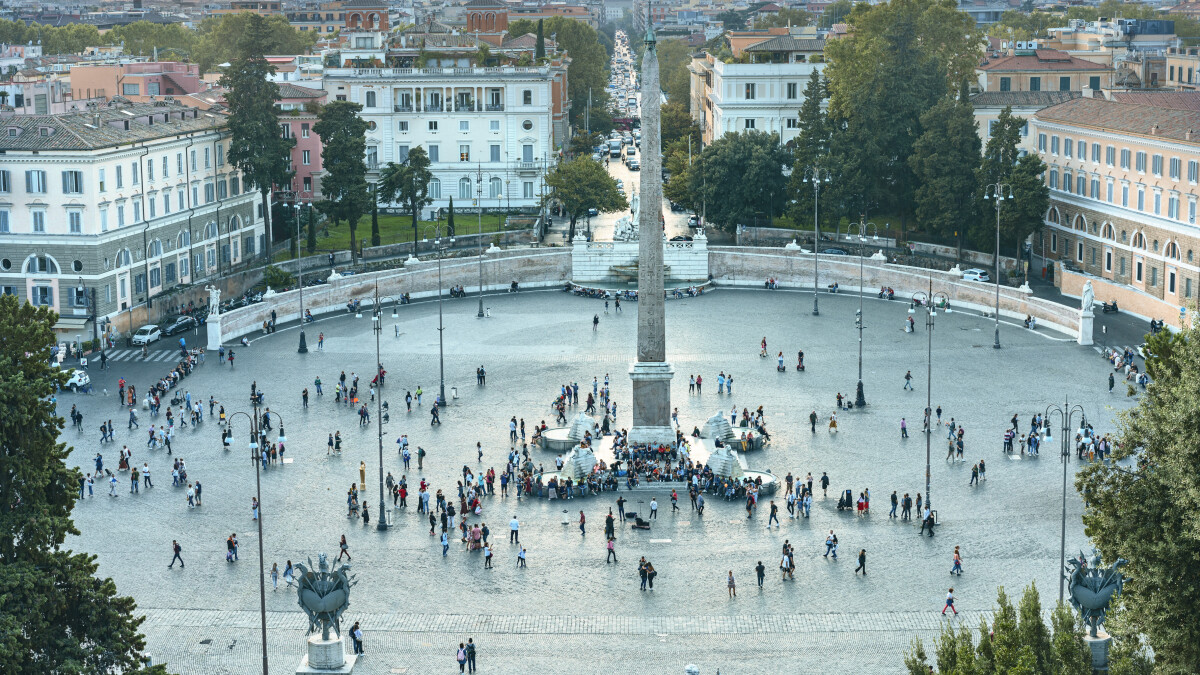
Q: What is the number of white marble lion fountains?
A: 4